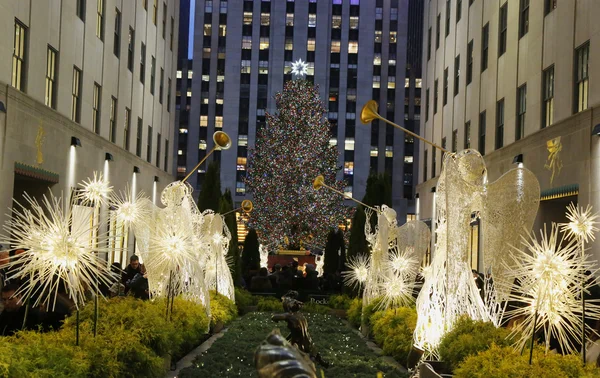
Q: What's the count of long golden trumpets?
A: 4